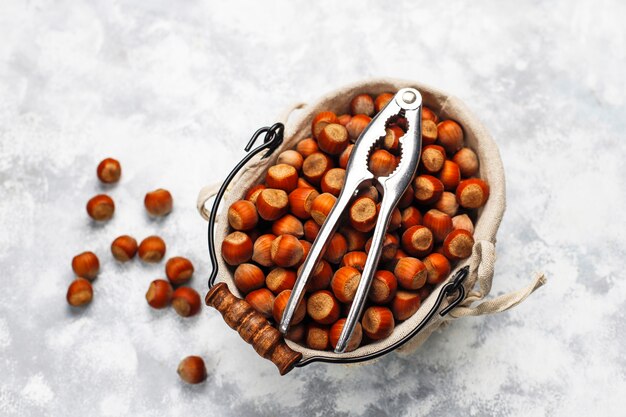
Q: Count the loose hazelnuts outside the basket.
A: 11